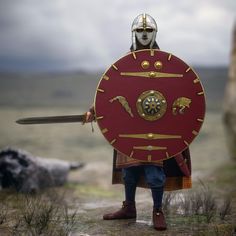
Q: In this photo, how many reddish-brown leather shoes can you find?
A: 2